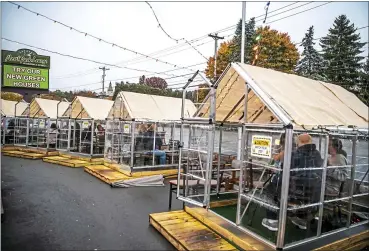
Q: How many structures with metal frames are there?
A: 5